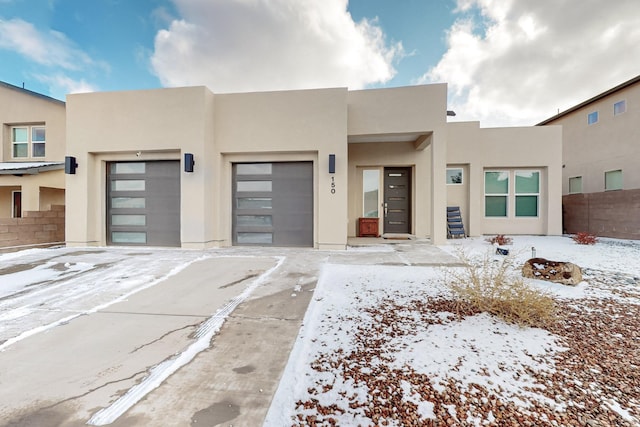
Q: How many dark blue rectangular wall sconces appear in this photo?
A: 3